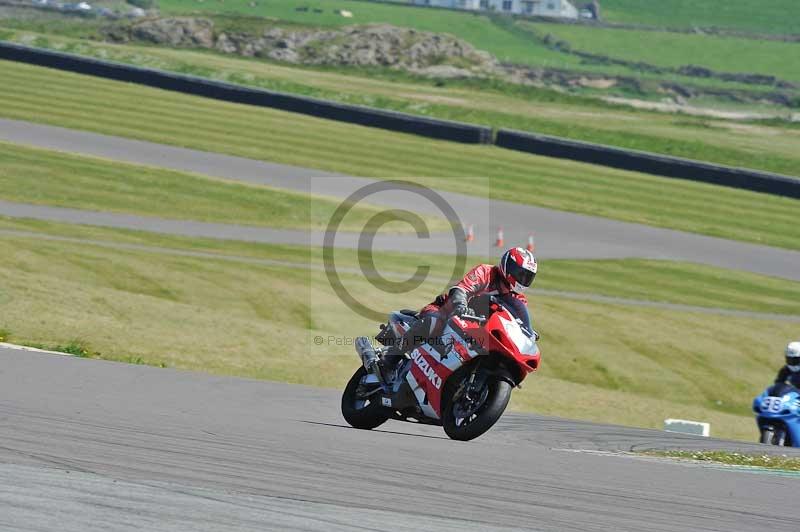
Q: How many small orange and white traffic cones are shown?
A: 3